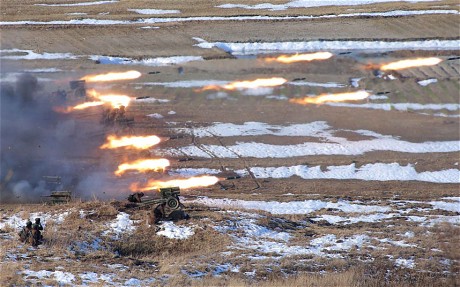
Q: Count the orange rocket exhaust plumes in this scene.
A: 9